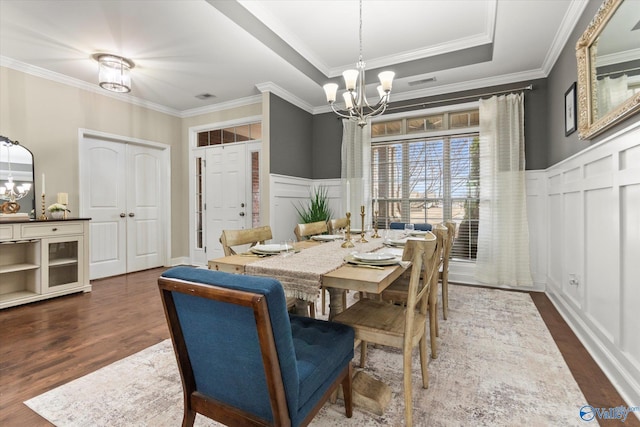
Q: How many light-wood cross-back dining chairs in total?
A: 6